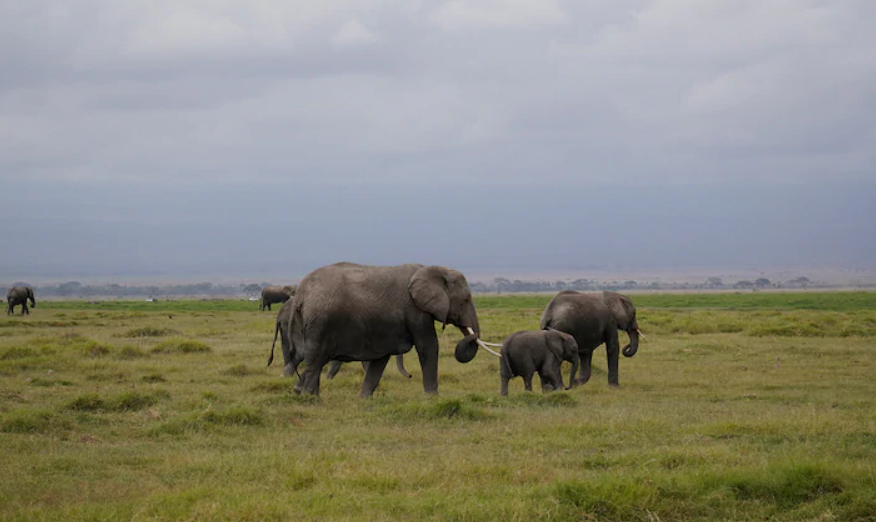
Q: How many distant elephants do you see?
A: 2